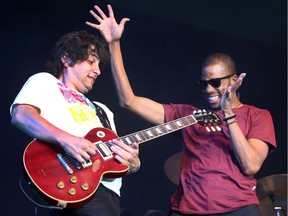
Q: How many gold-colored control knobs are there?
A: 4